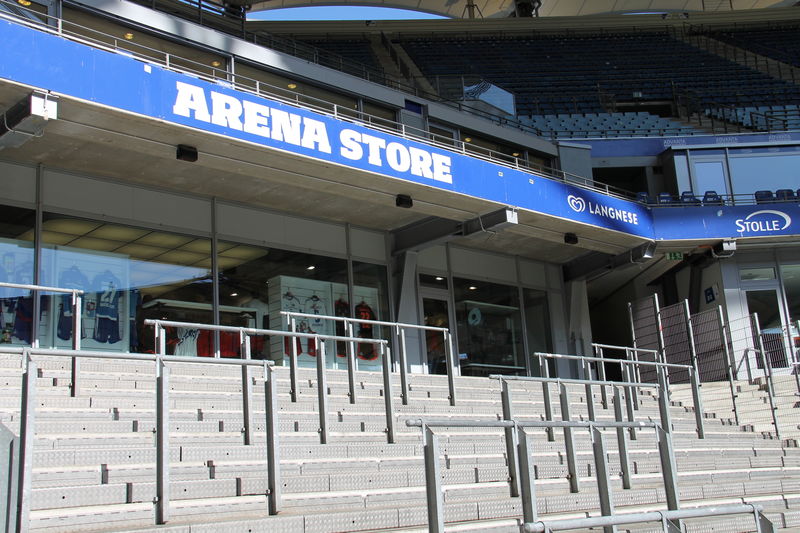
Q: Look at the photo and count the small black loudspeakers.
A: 3